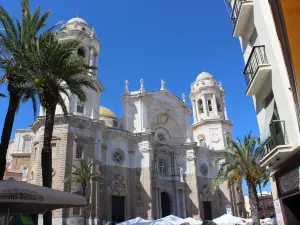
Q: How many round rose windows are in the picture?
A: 3